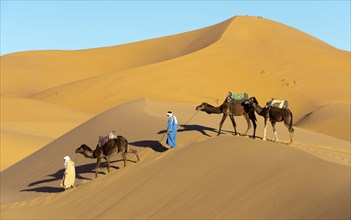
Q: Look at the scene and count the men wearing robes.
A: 2